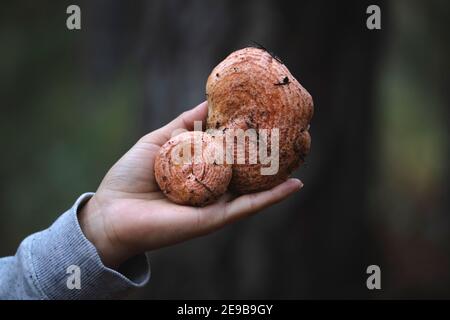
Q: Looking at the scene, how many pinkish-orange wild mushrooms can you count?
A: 2